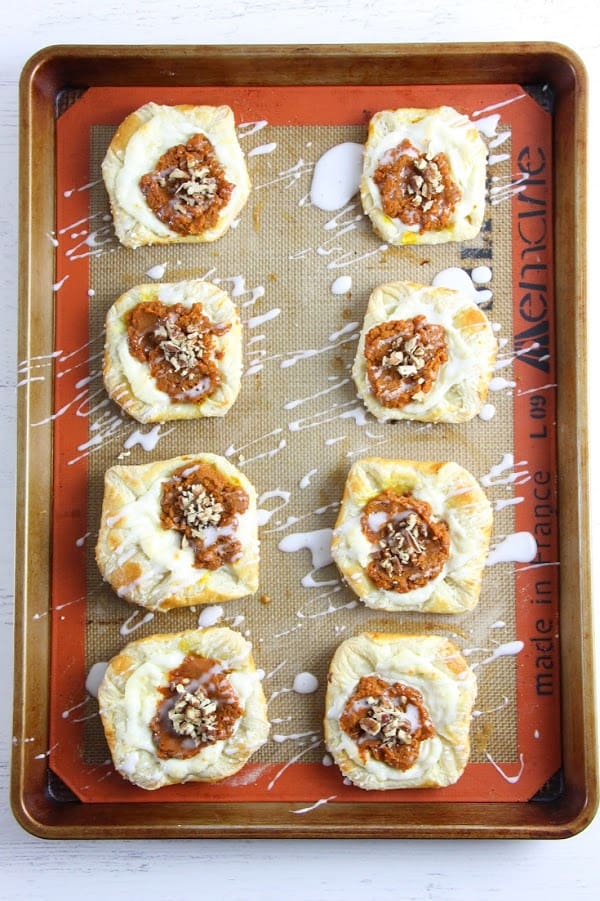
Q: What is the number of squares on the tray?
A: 8